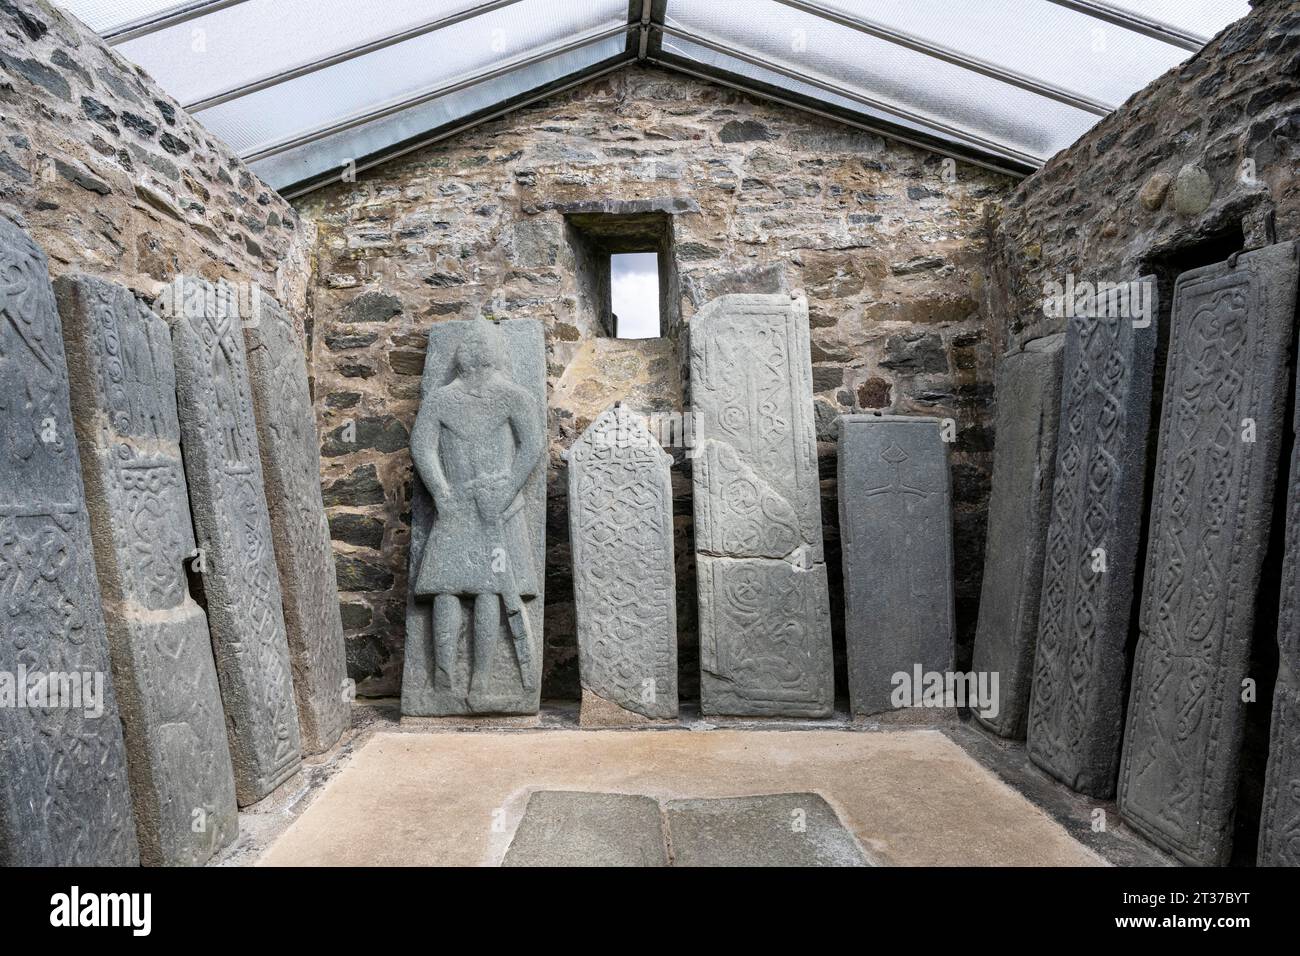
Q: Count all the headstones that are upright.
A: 12